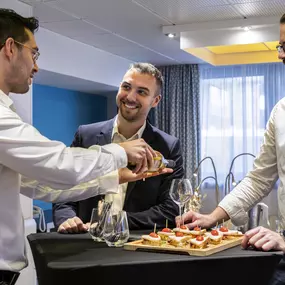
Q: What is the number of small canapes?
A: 8